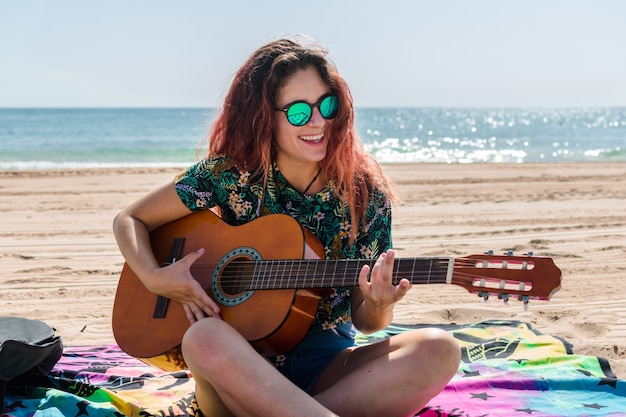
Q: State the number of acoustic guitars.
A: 1